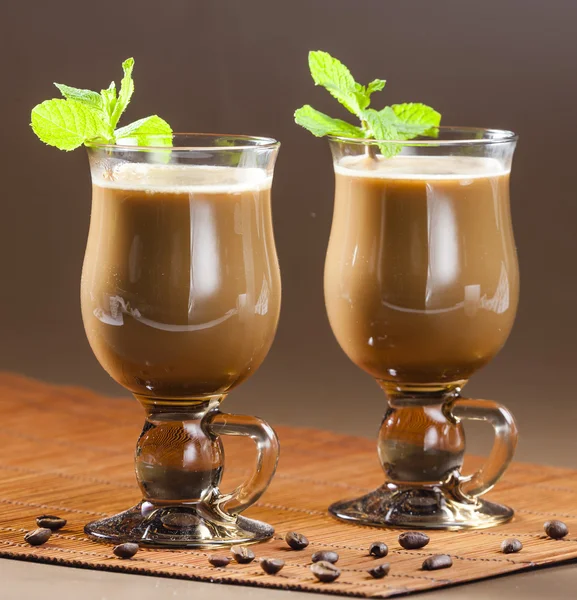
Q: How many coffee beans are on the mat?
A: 15